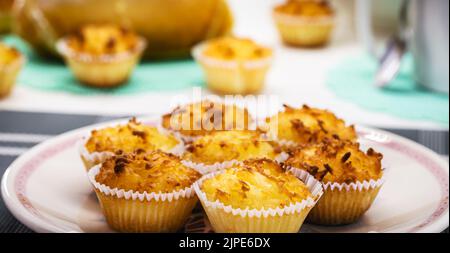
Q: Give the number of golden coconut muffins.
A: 11